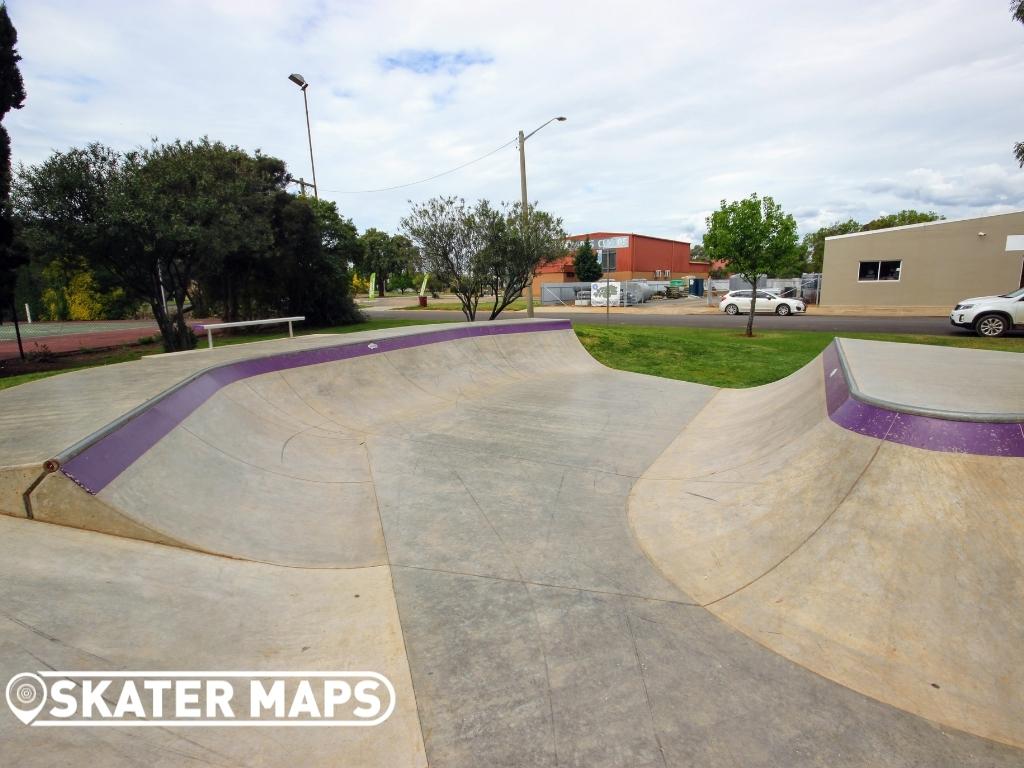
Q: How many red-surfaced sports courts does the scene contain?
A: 1